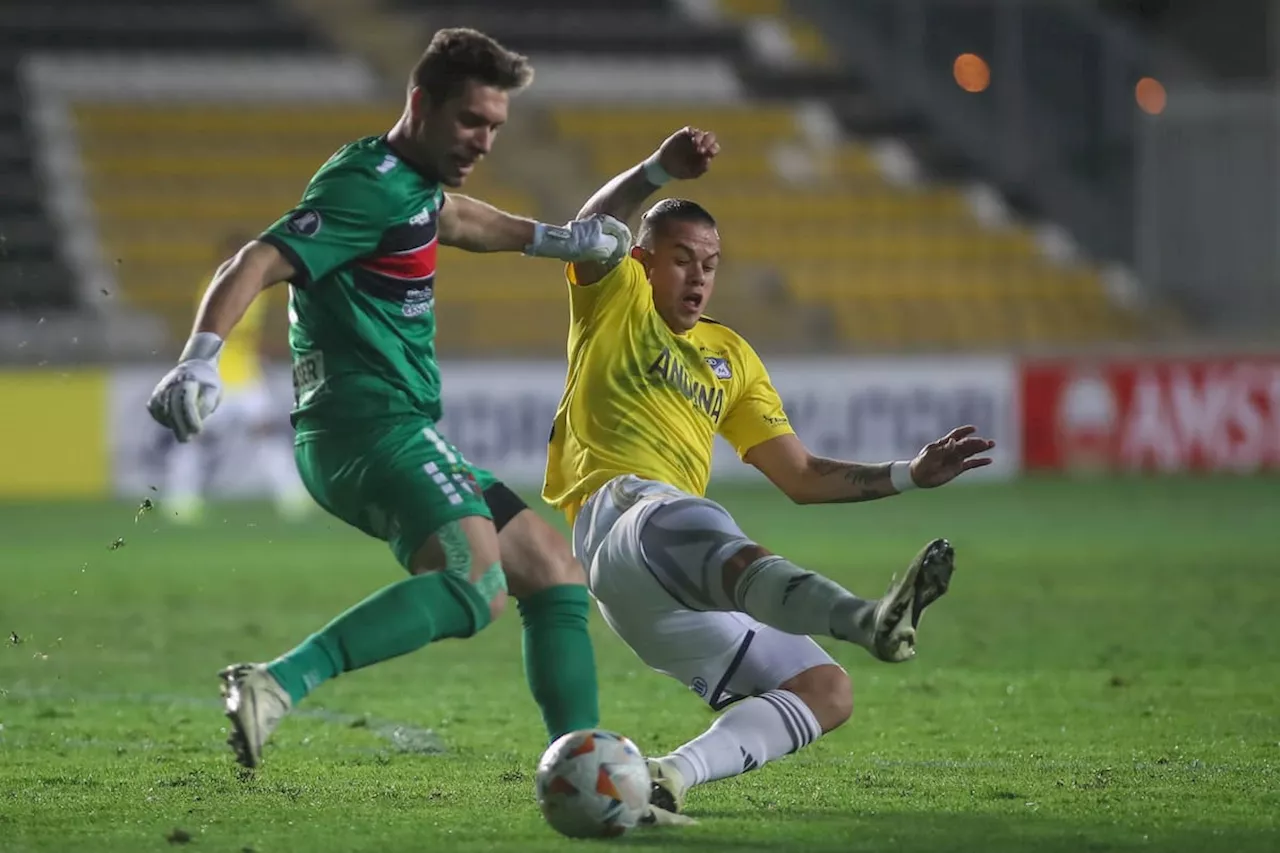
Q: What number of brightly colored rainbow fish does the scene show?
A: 0